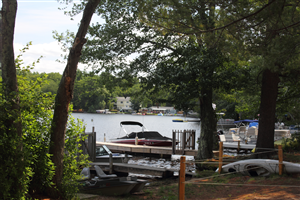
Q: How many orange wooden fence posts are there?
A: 3